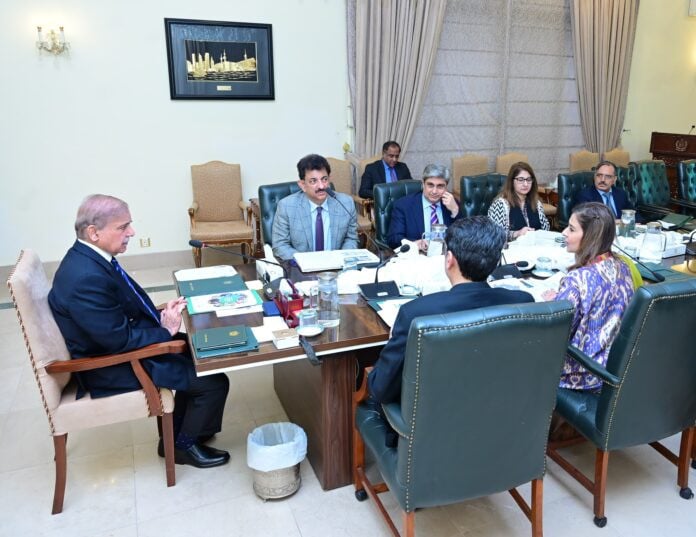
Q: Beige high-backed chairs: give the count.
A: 8